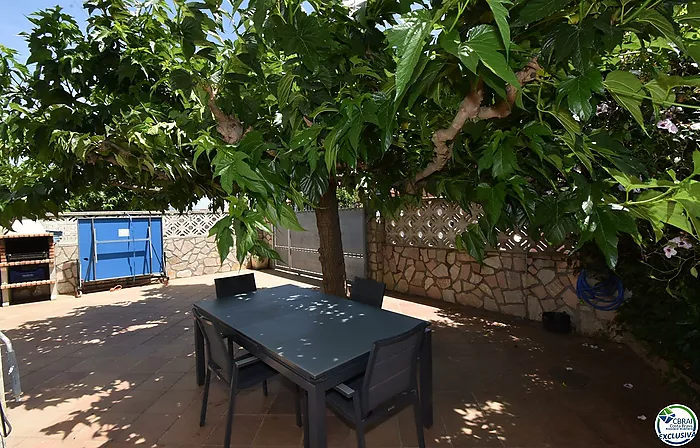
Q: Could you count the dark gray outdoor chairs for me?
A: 4